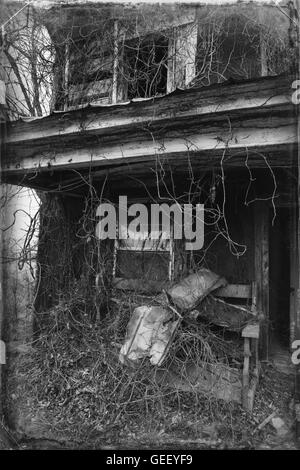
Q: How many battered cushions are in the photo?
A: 2